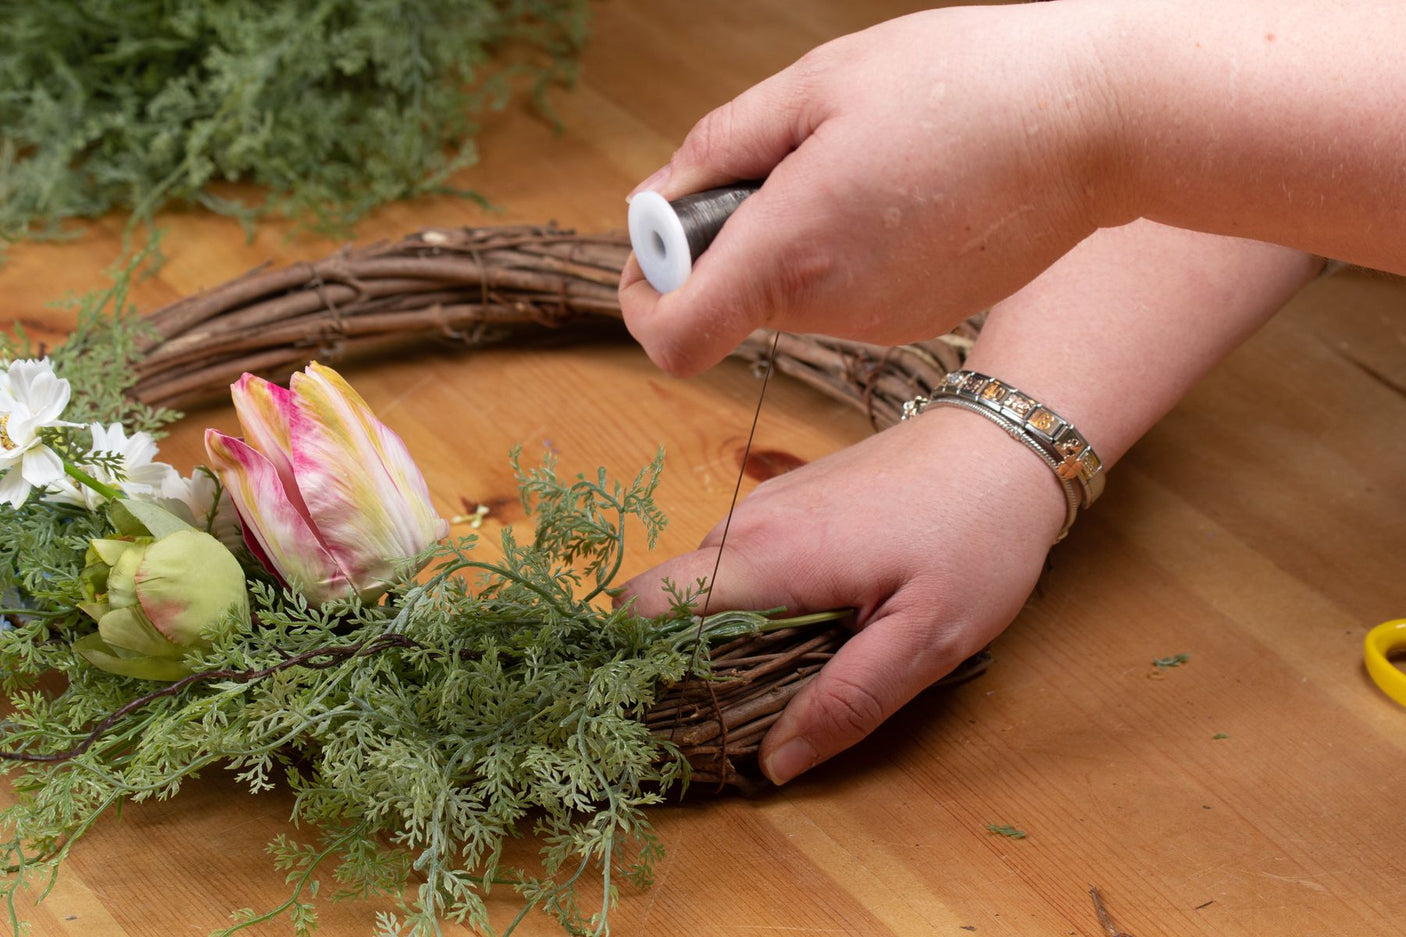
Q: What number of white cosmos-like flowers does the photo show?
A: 3